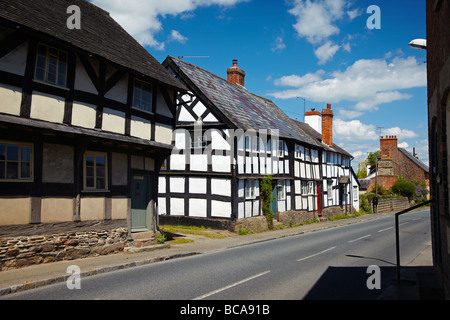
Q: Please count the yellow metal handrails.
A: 0